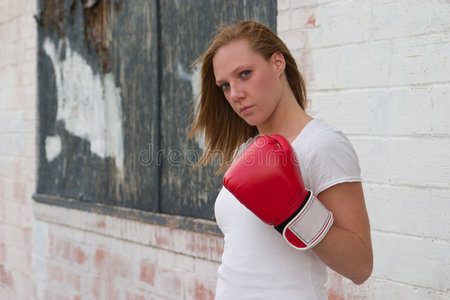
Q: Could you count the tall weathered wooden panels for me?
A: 2